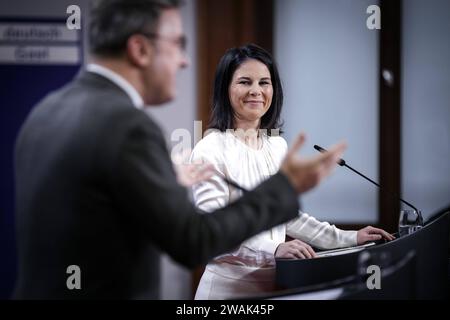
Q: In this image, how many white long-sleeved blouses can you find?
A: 1